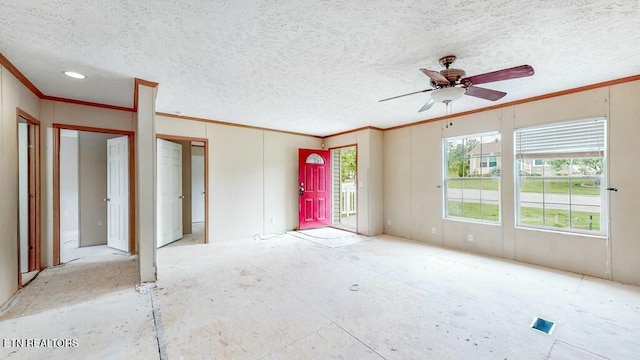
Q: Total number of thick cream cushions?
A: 0